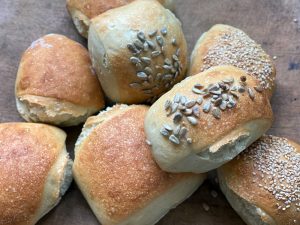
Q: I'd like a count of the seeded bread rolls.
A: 4